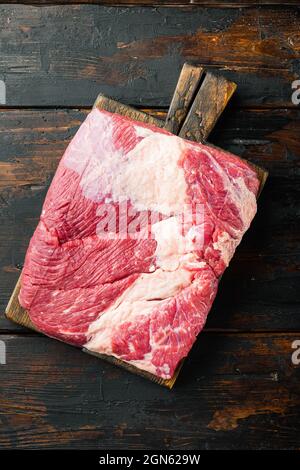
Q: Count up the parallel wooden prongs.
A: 2